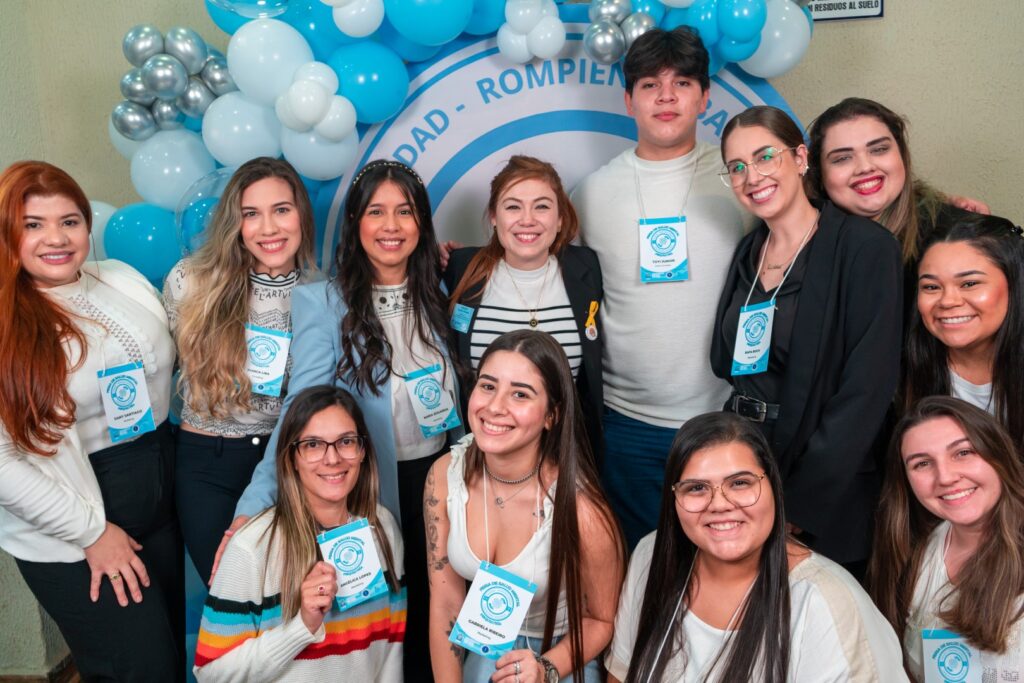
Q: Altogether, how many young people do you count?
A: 12